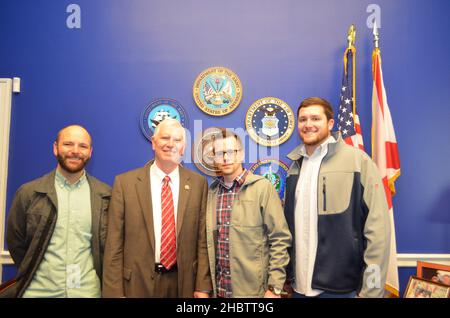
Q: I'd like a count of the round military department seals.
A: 5